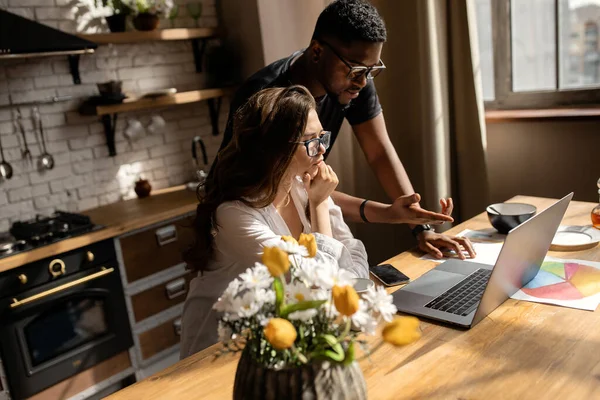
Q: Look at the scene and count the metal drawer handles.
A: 3